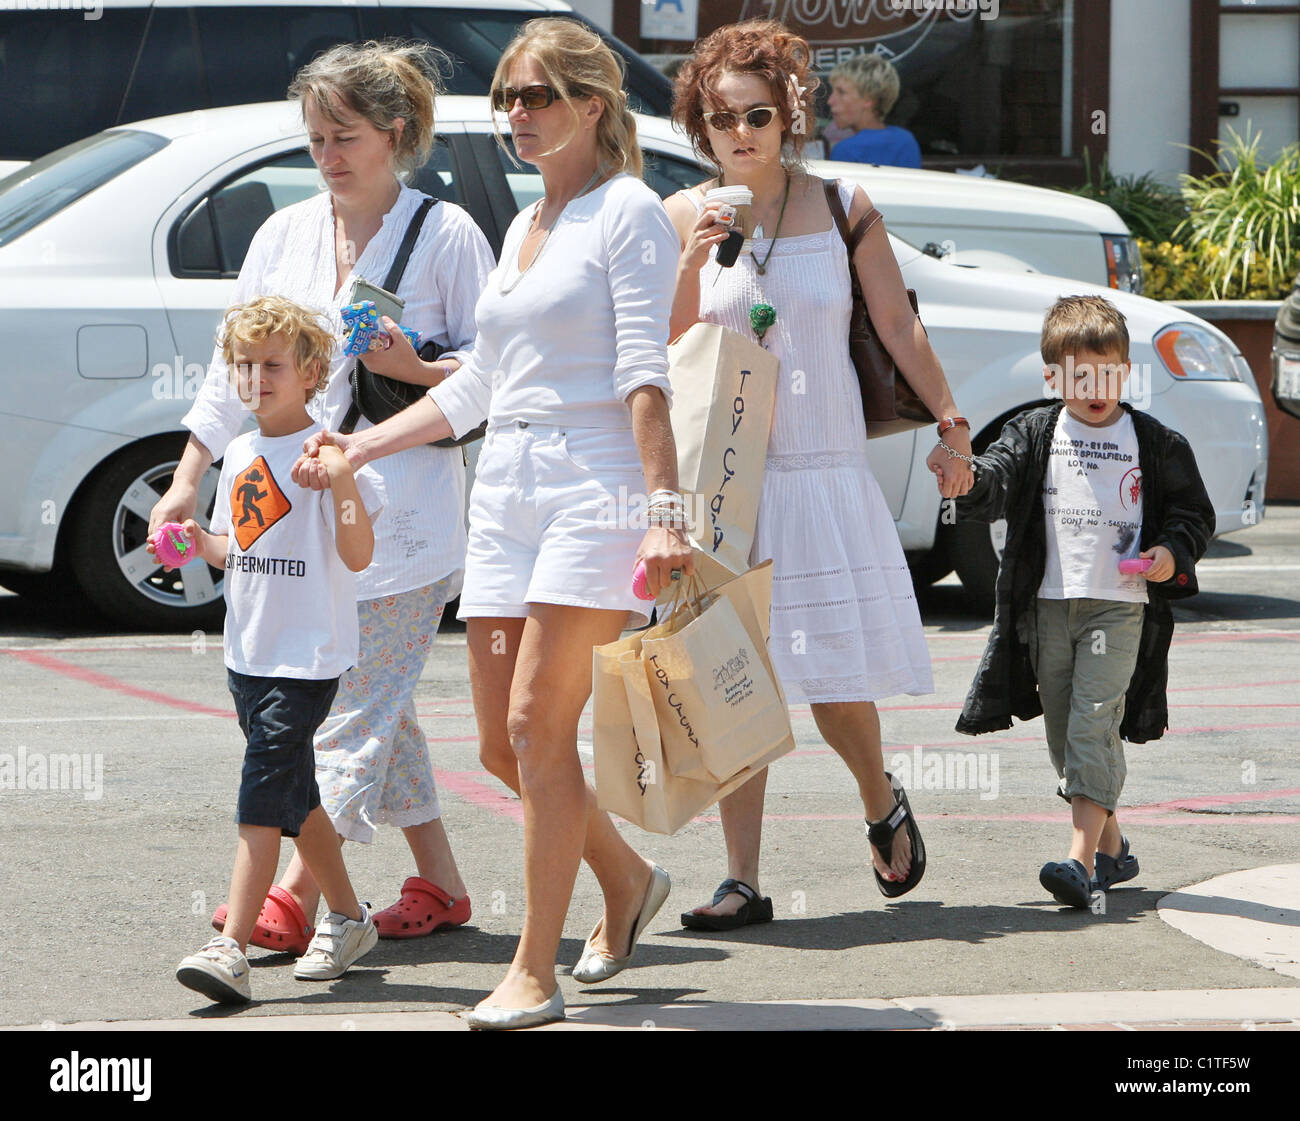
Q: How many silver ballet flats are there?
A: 2